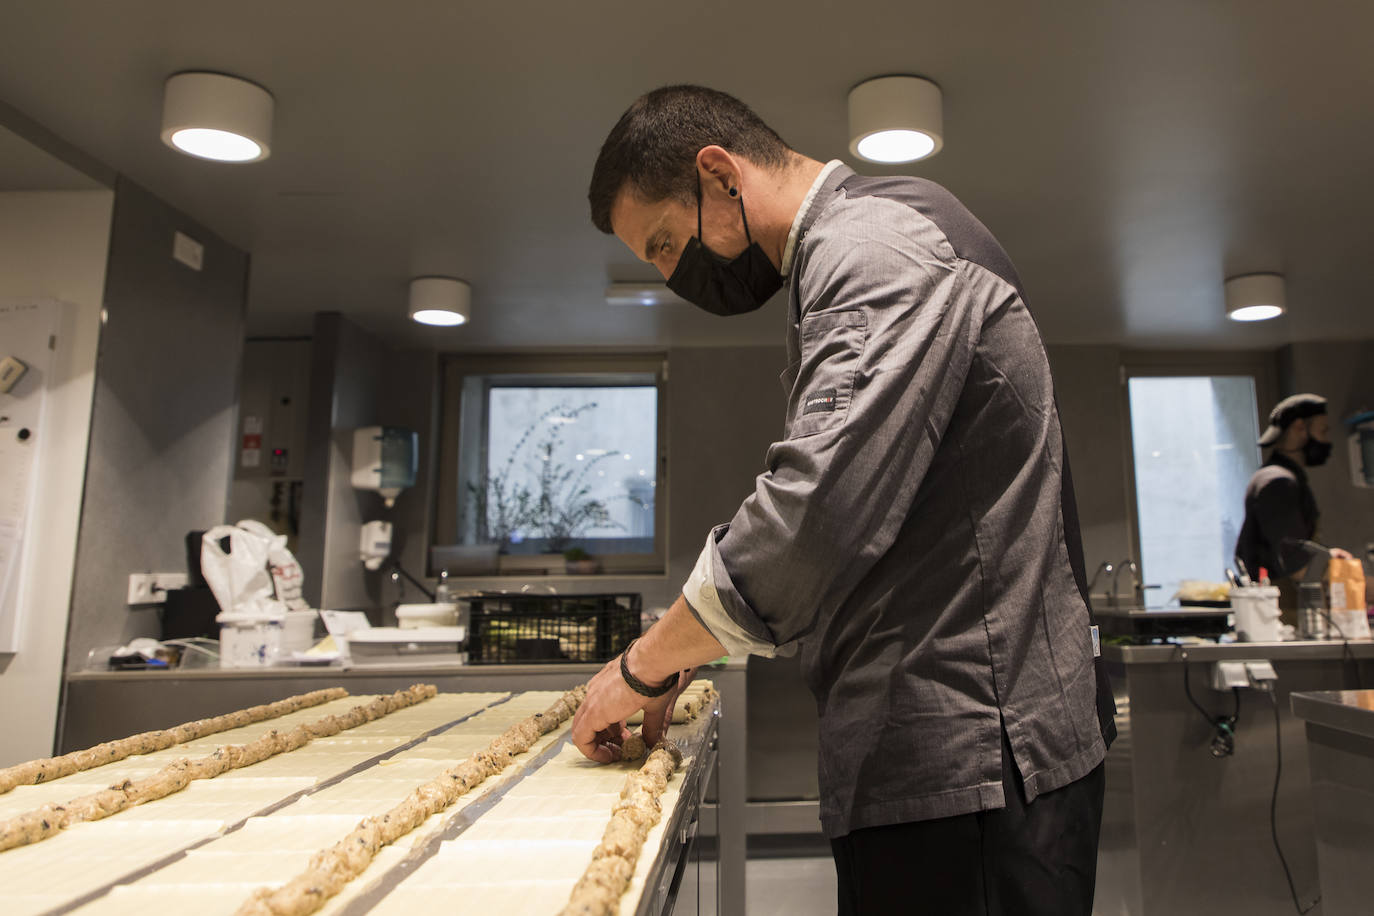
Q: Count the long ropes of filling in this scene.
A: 4